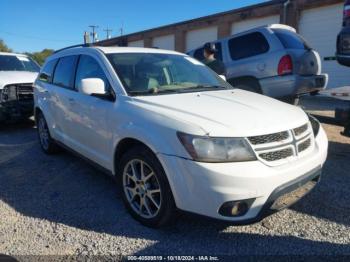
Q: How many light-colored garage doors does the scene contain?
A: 5